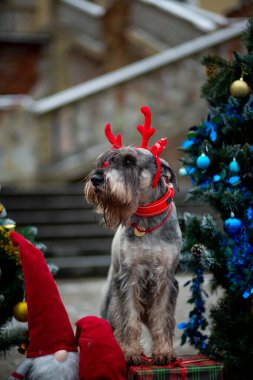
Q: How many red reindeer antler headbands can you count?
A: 1